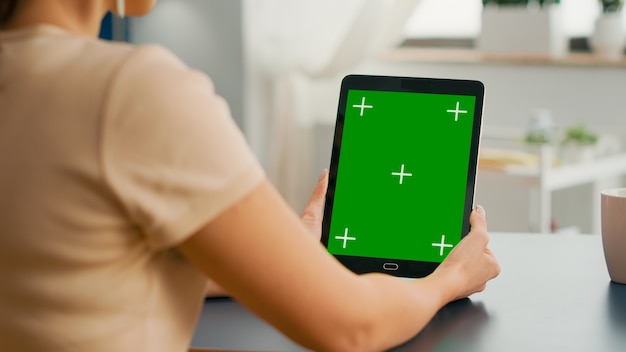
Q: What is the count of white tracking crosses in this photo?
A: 5